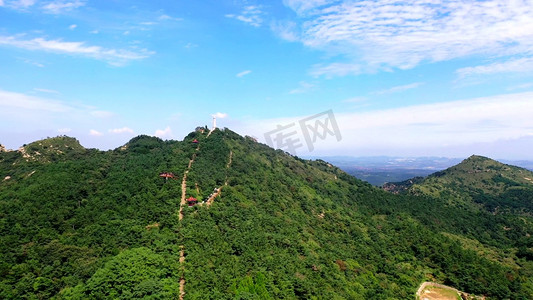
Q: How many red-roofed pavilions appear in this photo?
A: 3